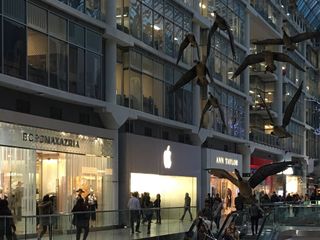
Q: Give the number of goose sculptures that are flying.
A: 8